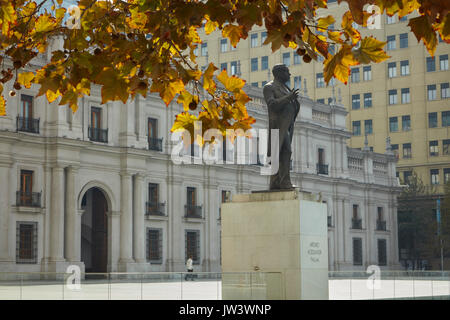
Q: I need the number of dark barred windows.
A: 5